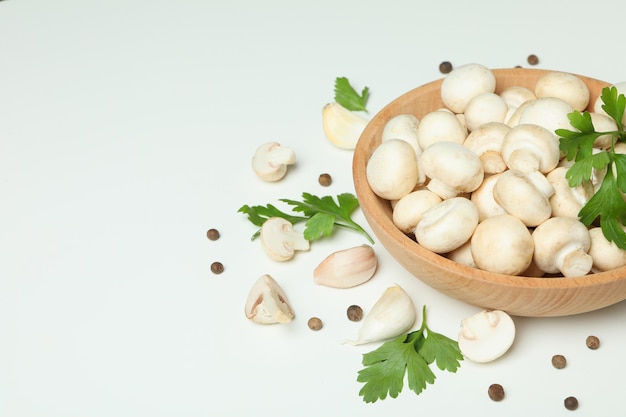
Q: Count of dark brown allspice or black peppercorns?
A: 12